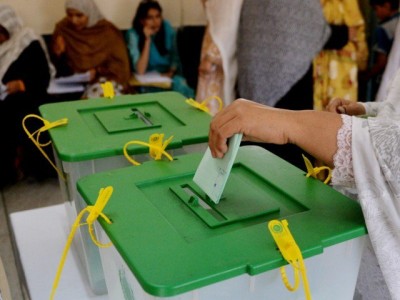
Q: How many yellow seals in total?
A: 7